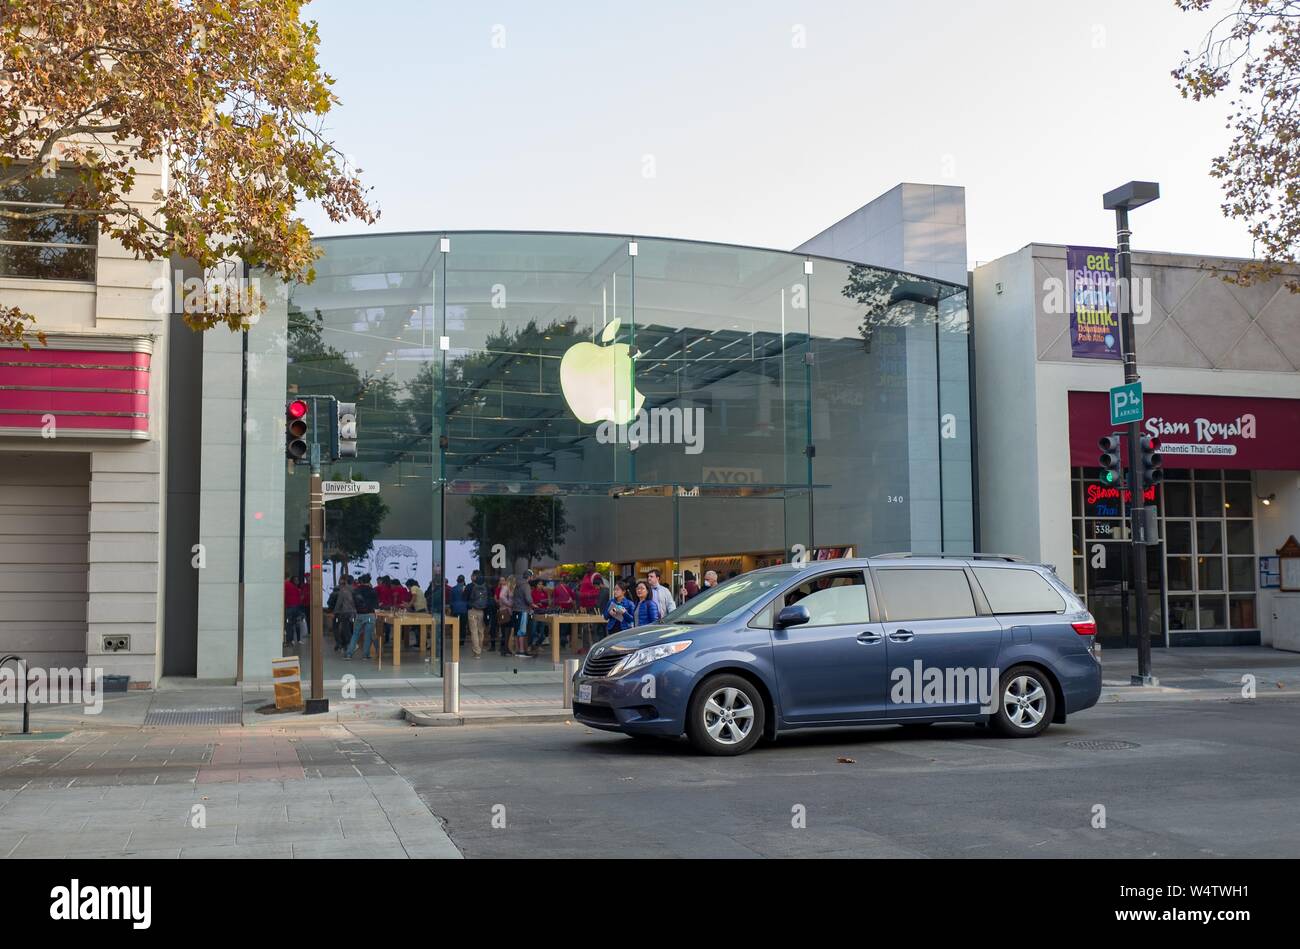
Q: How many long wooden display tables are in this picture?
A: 2